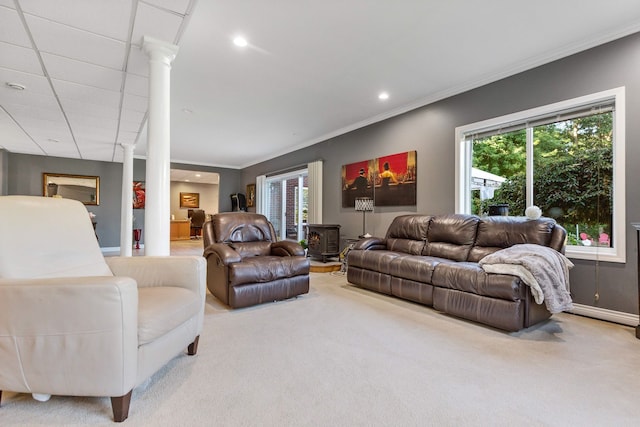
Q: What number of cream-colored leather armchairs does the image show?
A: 1